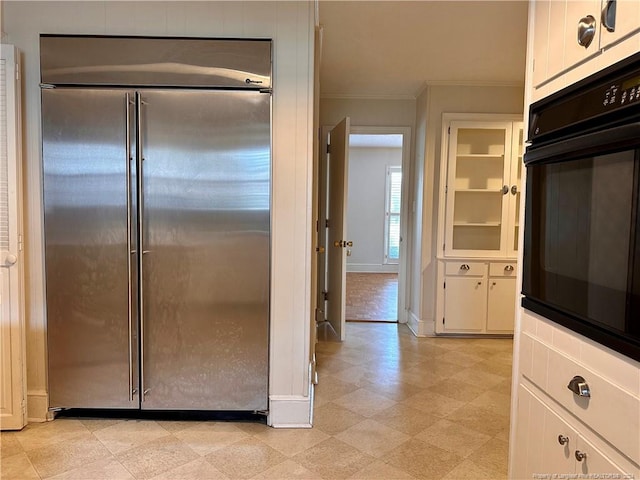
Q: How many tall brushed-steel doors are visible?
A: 2